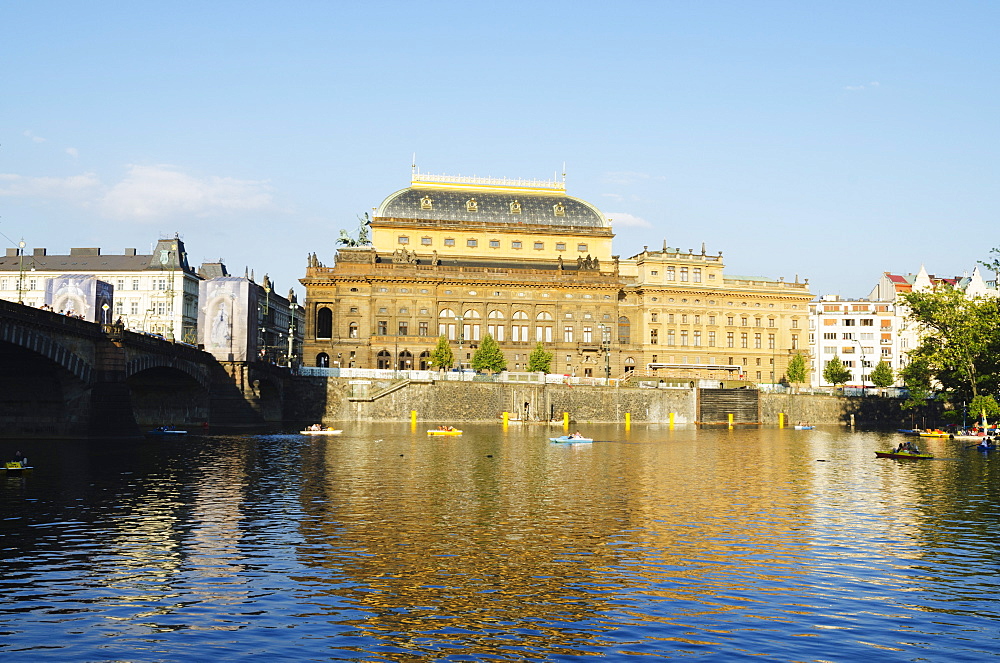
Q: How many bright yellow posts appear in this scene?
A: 7